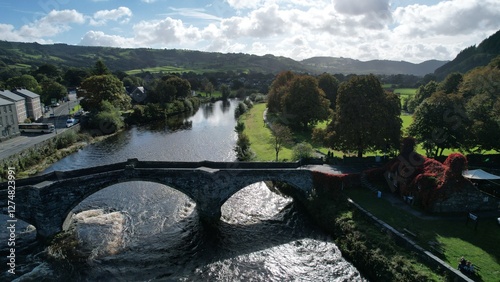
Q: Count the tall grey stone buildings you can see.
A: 3